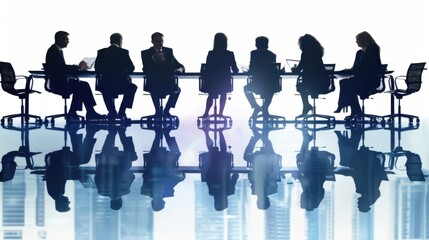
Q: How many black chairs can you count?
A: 9